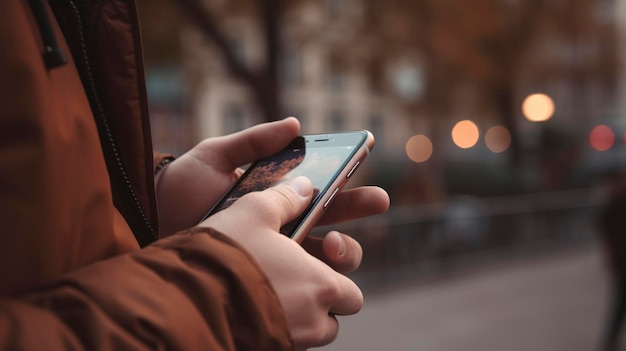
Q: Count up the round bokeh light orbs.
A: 5